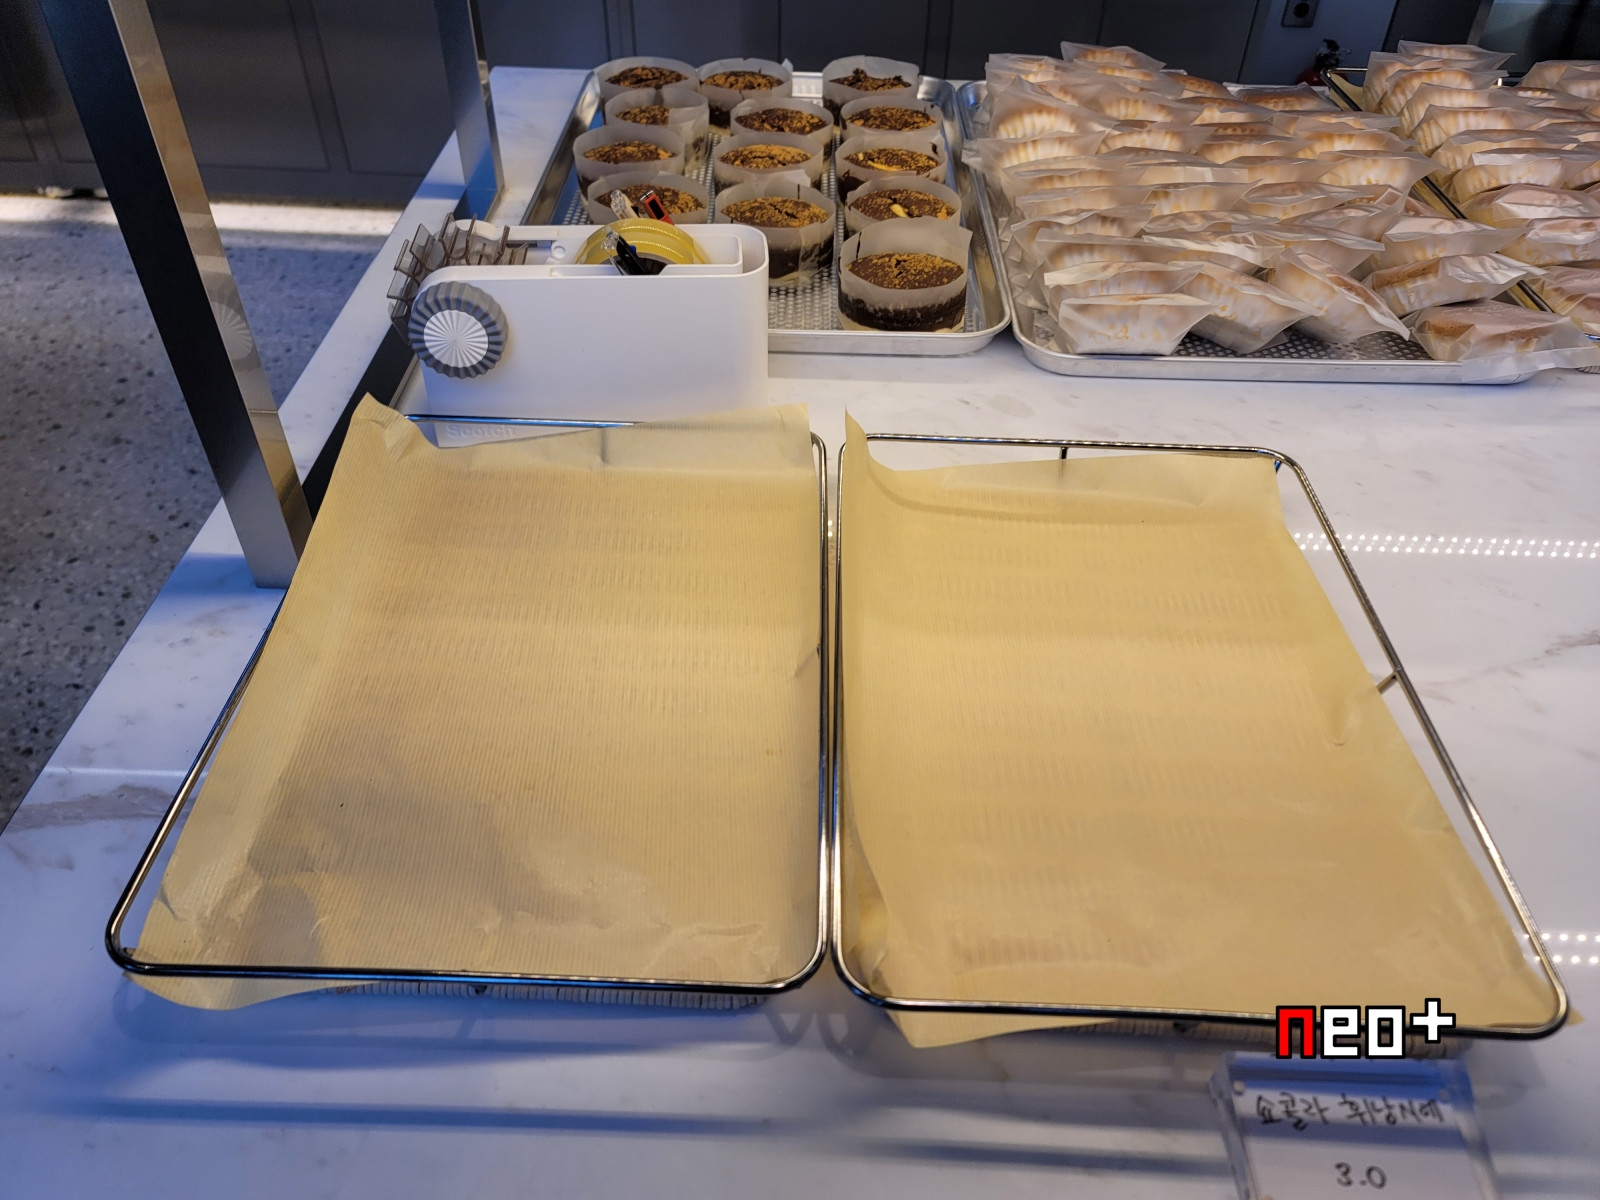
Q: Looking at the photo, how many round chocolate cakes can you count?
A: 13